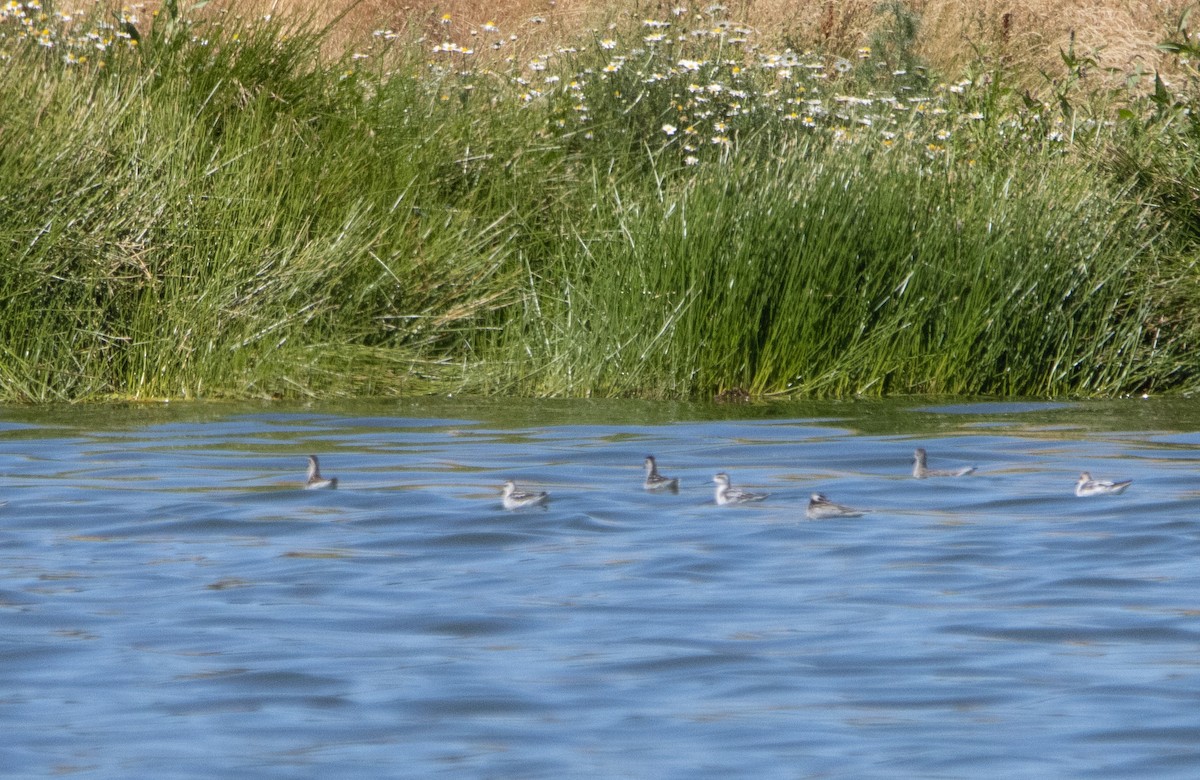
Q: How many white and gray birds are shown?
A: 7